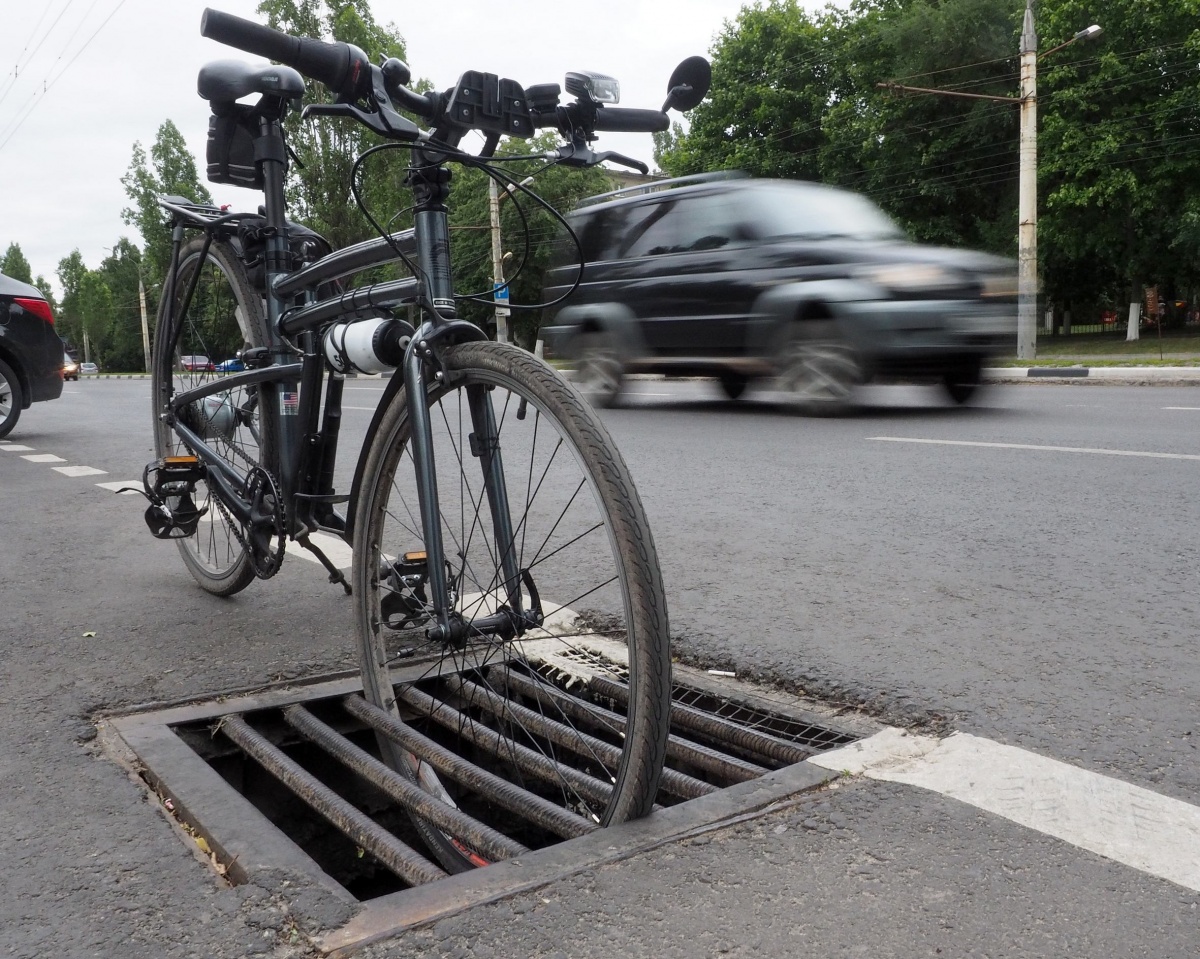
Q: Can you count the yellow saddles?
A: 0